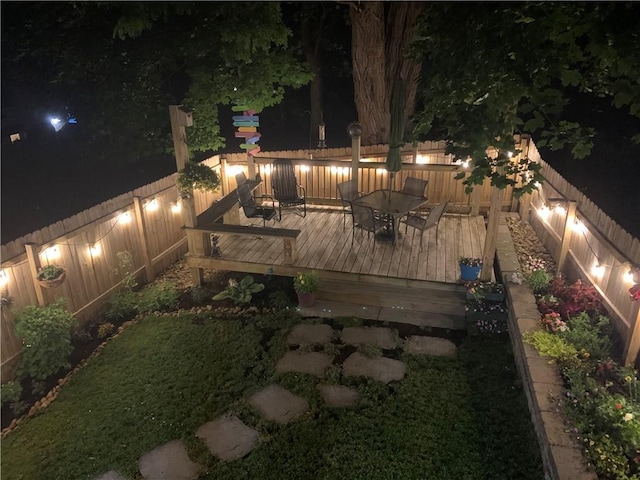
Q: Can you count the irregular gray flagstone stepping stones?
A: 10